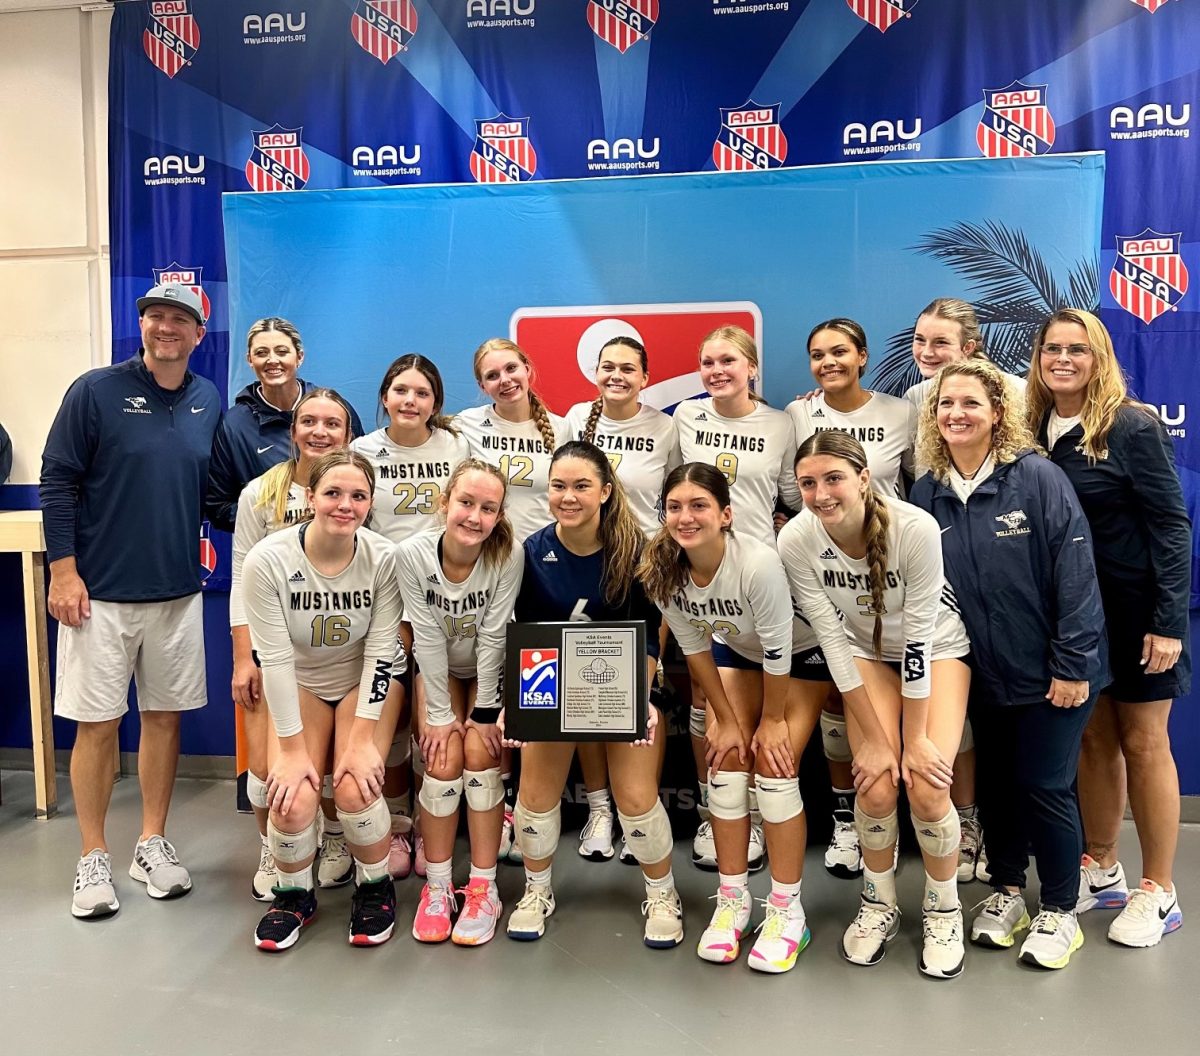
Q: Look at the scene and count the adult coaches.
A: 4